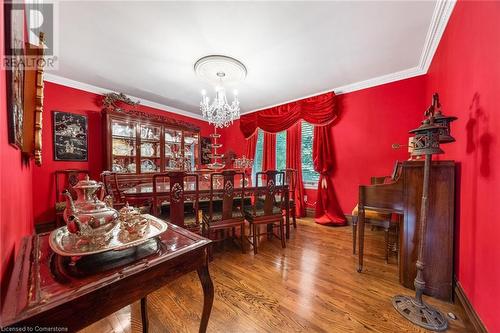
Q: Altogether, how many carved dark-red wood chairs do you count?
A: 6